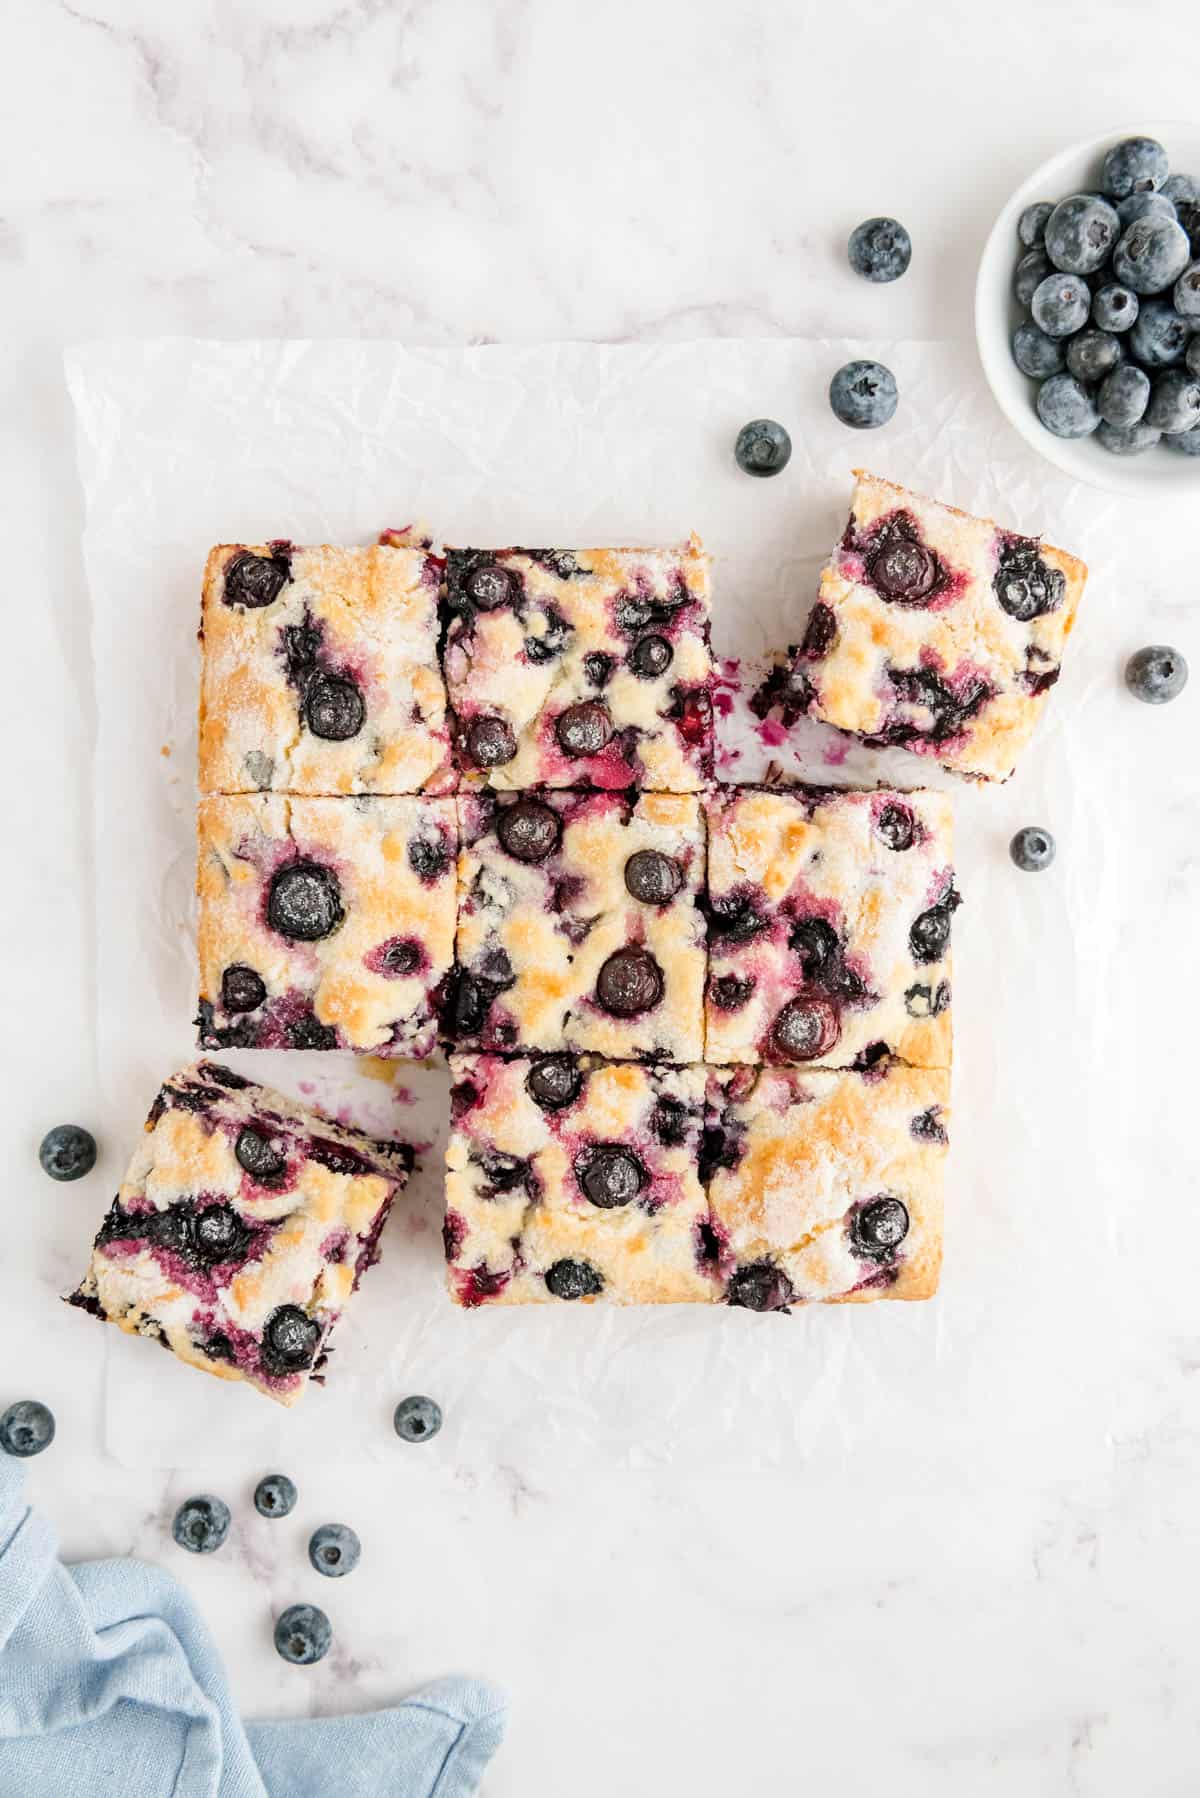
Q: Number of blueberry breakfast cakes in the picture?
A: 9